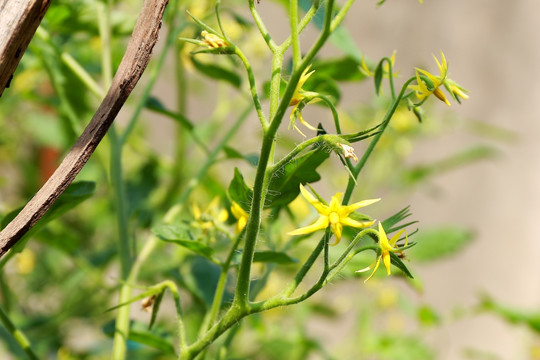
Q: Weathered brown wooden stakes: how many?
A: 2